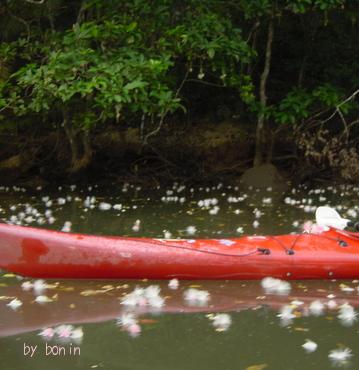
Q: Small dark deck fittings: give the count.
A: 3